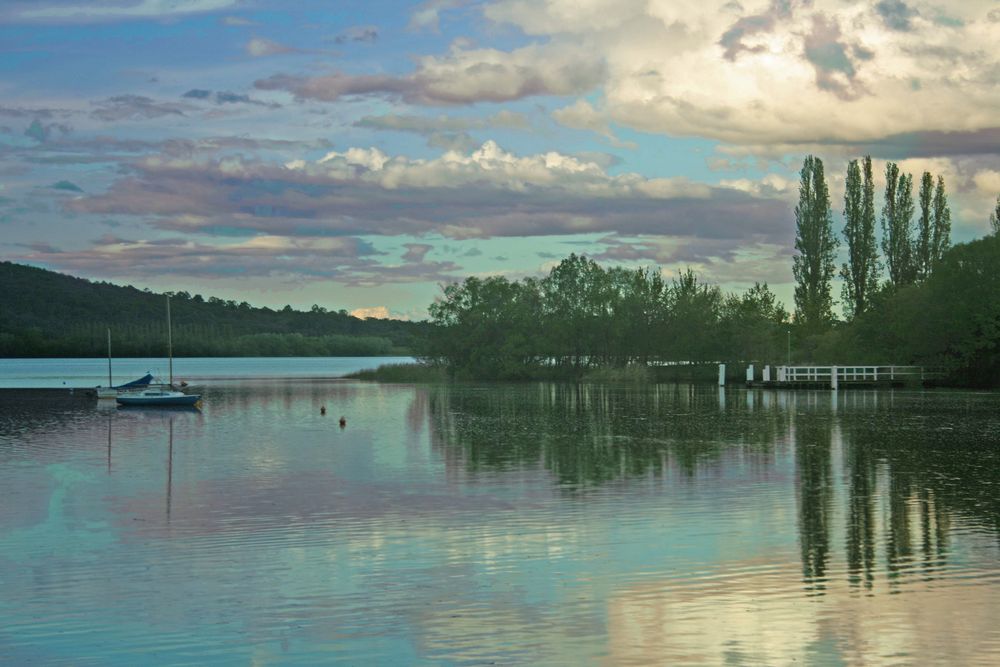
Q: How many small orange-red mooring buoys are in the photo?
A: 2